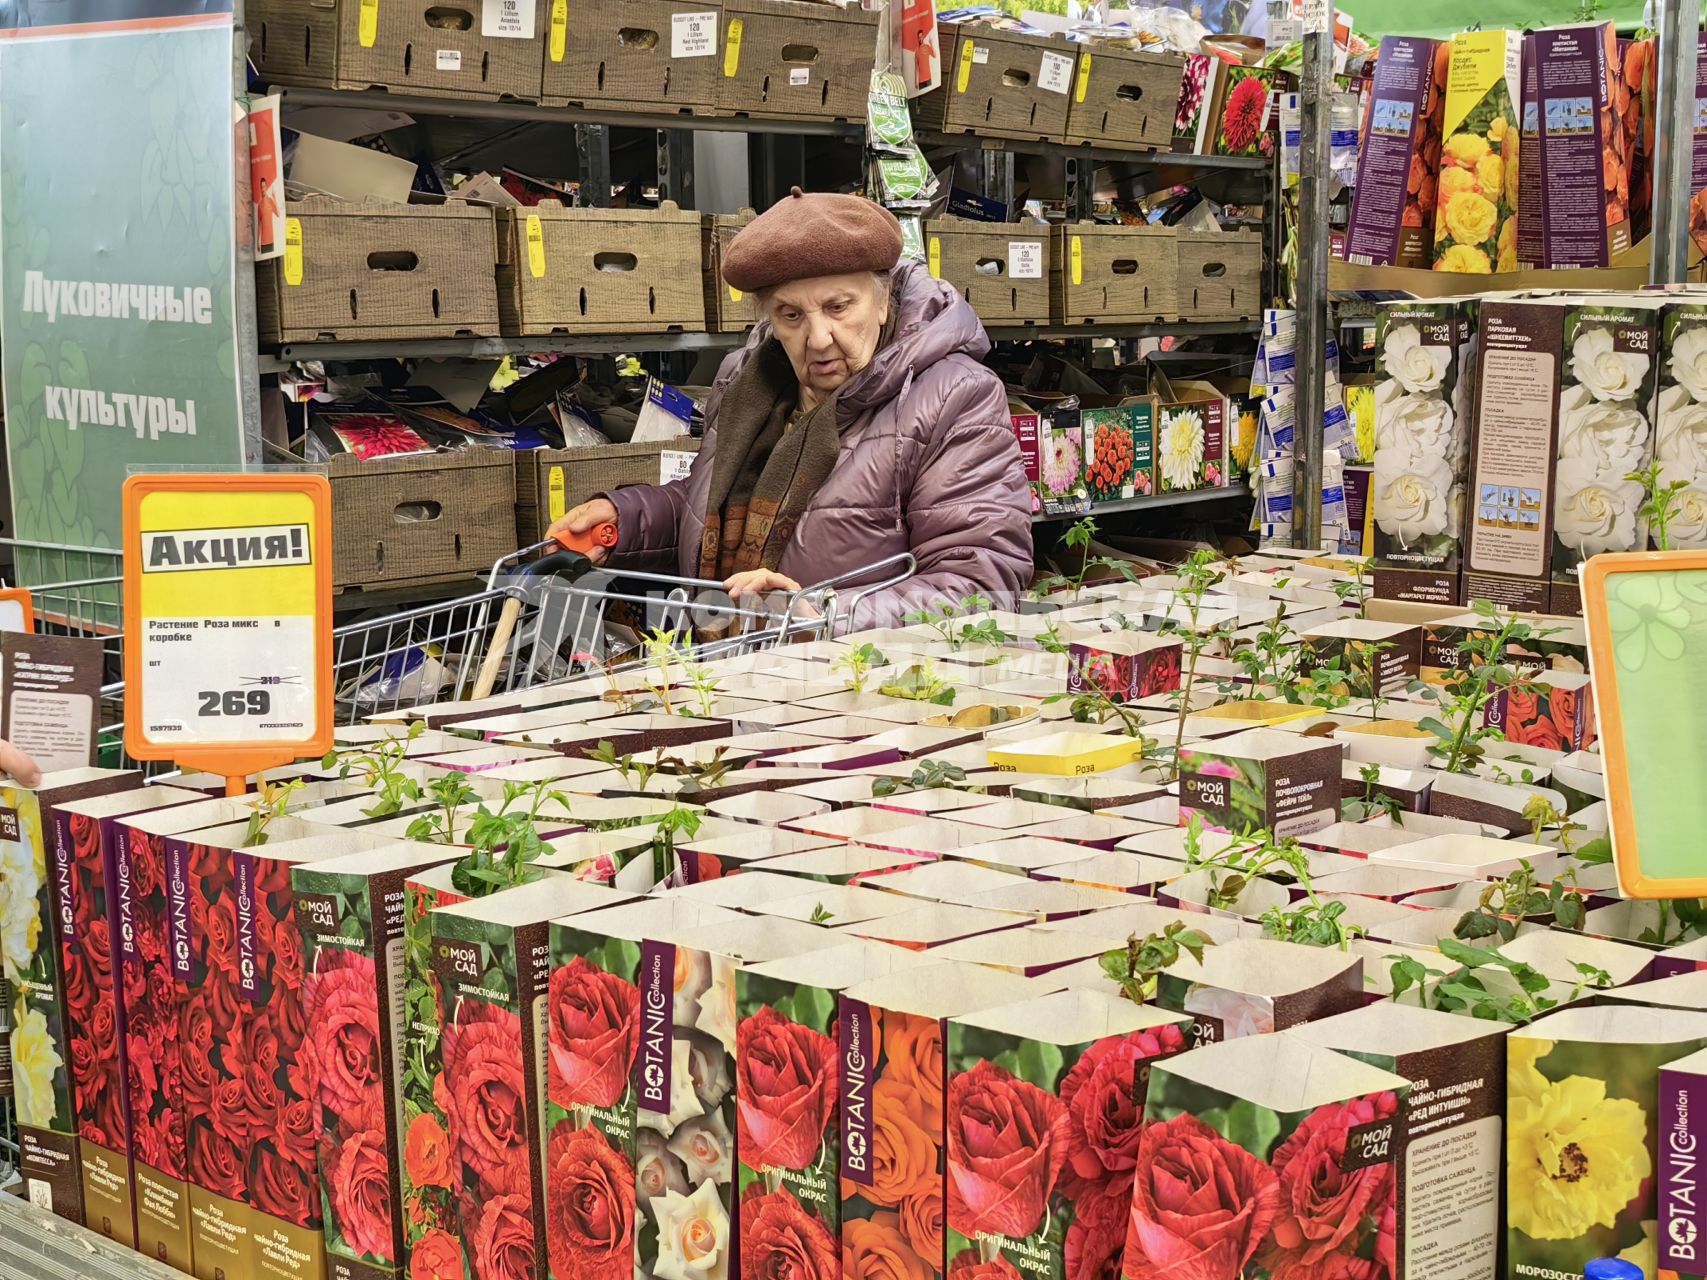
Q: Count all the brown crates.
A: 14